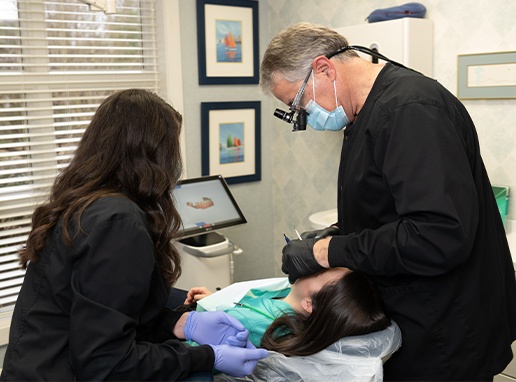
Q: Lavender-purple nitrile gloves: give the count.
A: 2